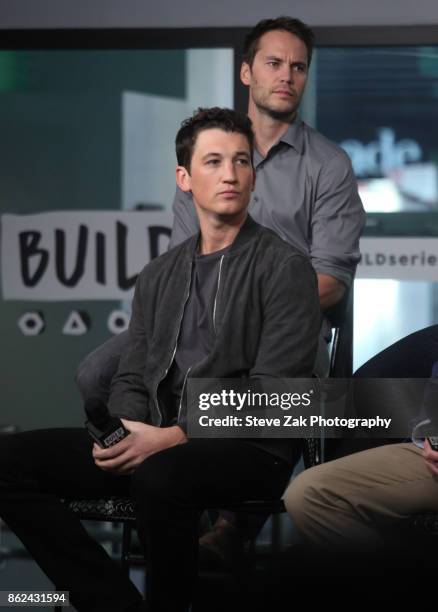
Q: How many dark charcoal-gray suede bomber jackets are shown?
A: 1